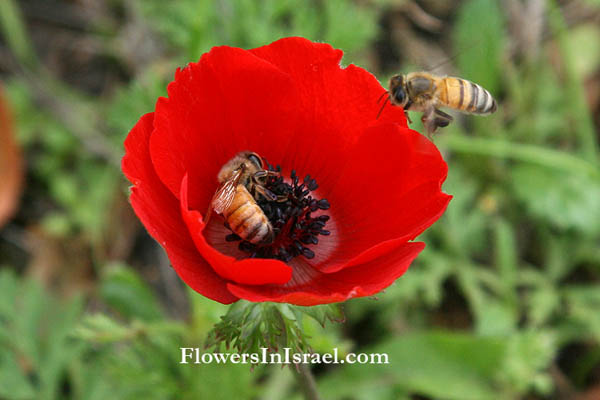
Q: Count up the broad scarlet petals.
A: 6